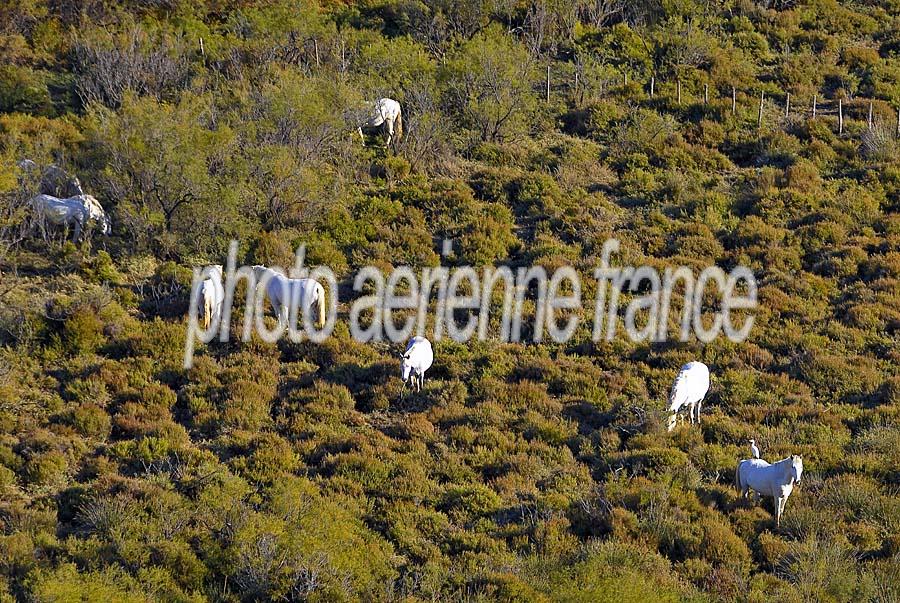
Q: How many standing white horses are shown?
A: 8